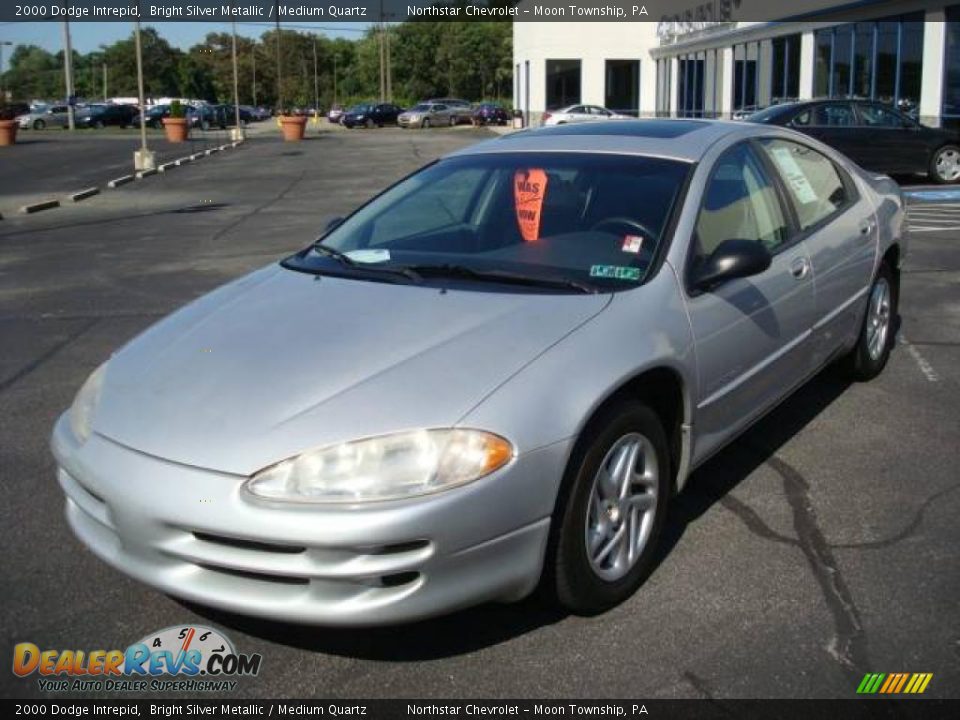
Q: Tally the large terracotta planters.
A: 3